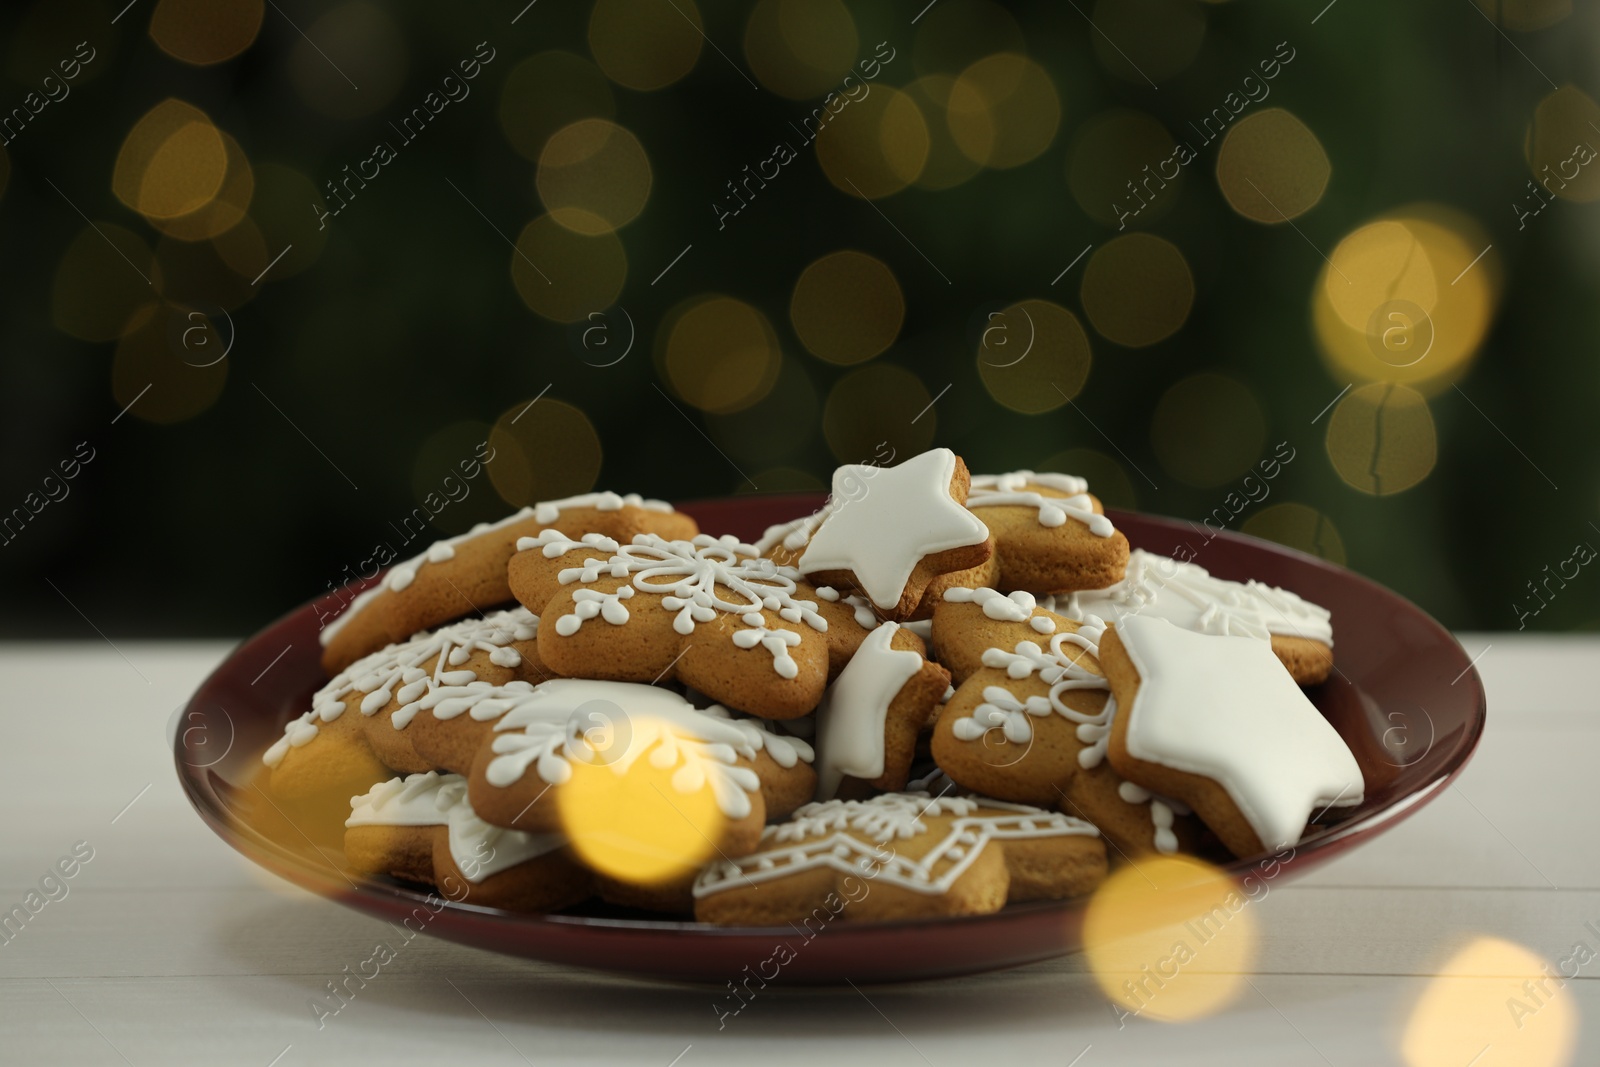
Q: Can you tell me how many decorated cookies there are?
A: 12